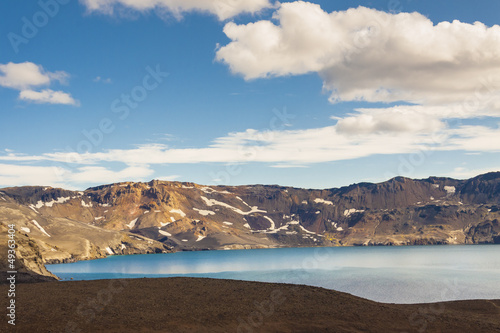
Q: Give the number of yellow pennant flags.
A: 0